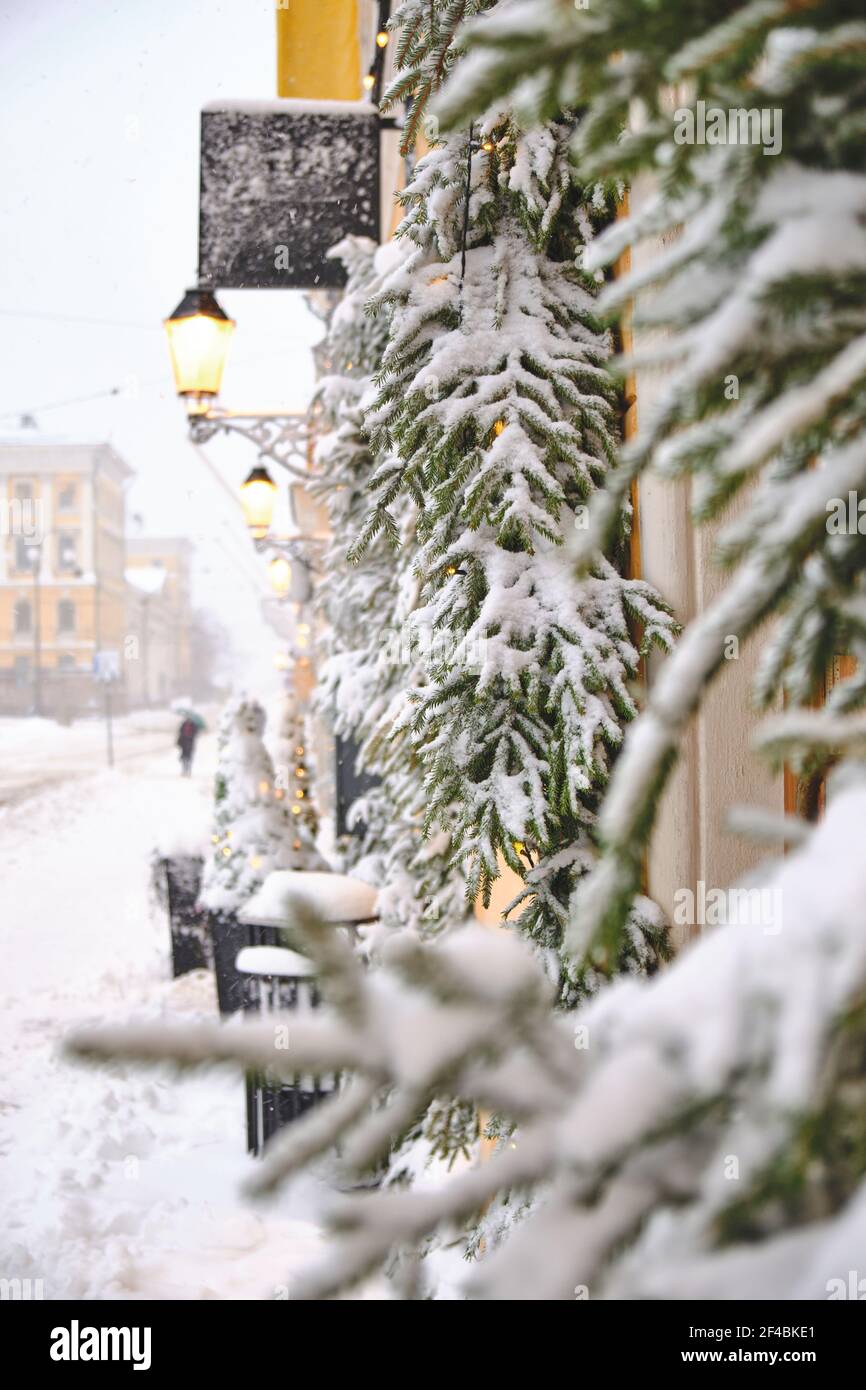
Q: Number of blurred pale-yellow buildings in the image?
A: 2